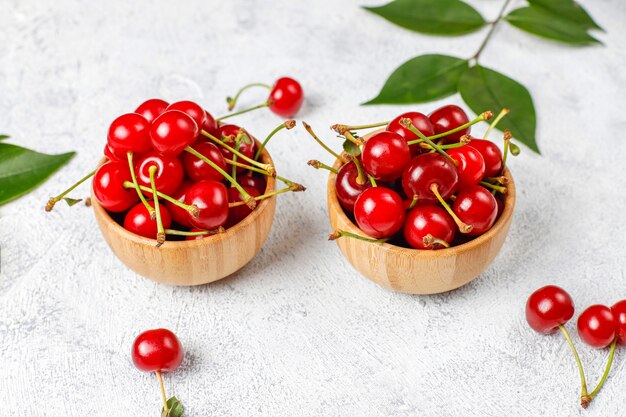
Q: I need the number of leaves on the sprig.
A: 5